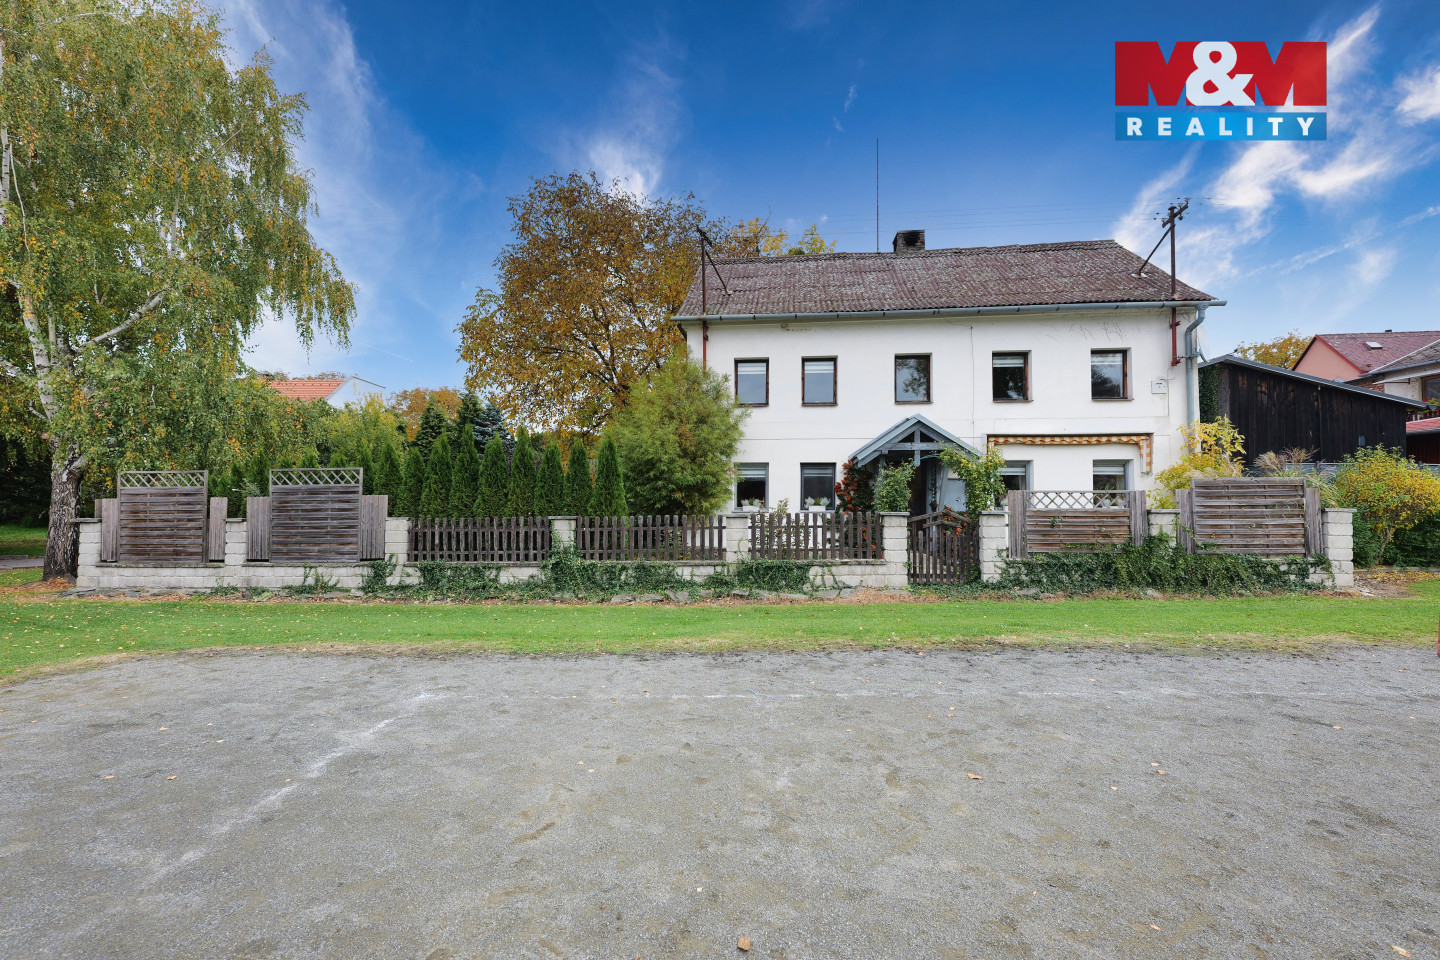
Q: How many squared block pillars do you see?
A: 9